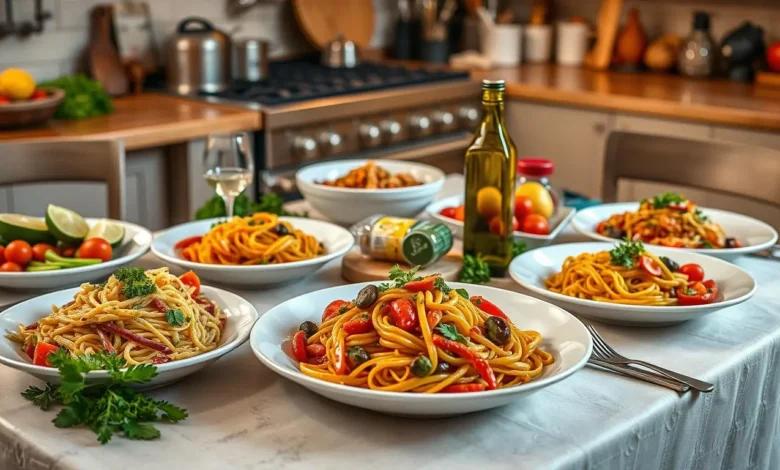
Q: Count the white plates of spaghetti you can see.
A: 5